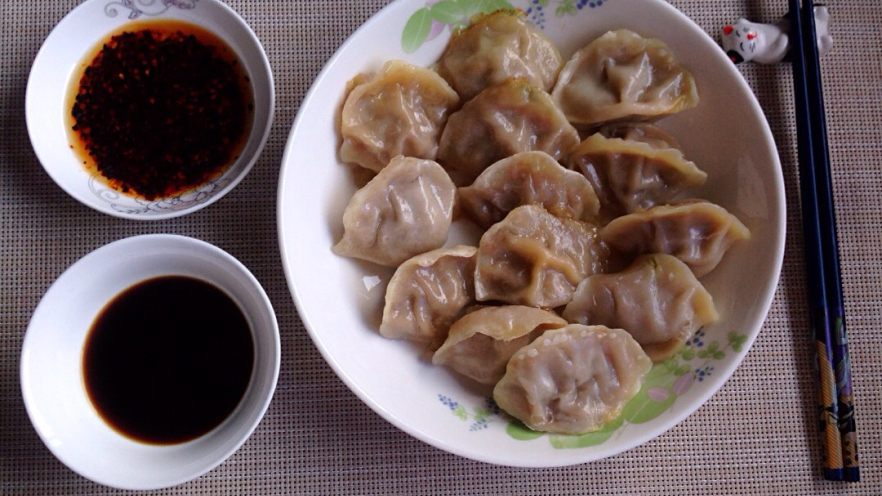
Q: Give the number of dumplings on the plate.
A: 13